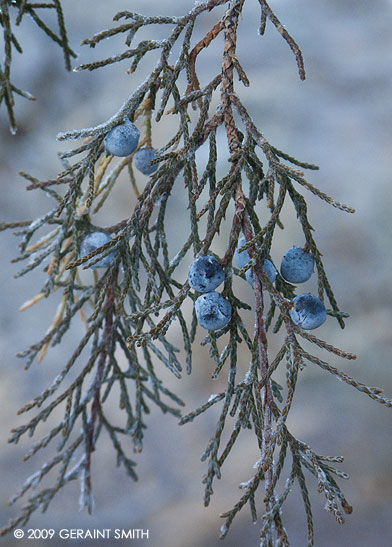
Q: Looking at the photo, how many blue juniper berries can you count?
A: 9